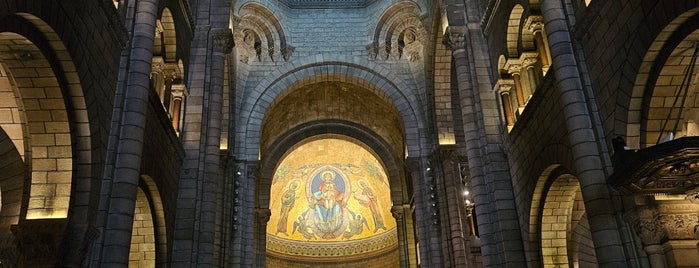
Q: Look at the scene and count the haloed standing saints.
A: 2